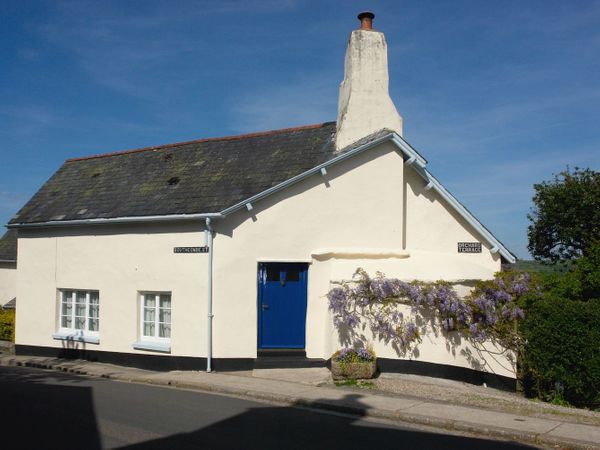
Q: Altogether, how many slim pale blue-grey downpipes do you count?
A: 1